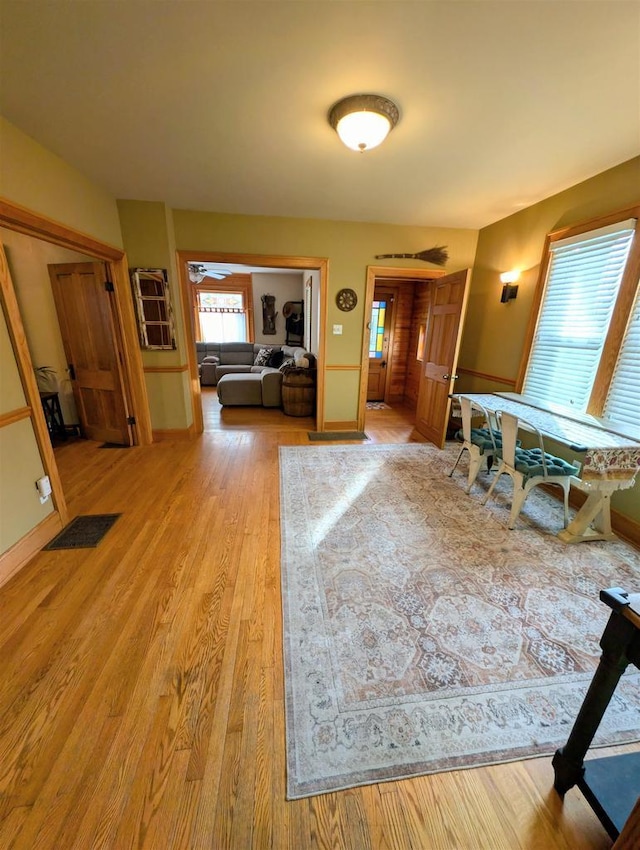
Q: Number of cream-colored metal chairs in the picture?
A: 2